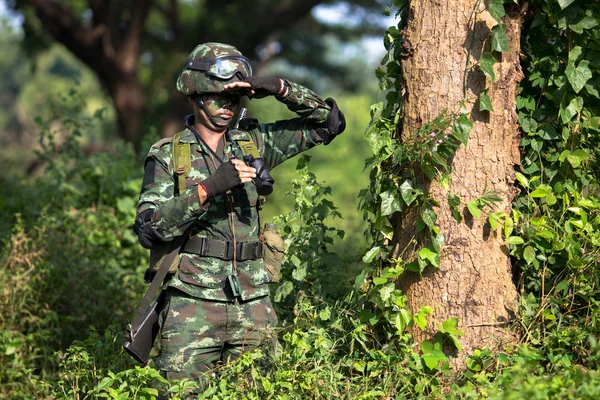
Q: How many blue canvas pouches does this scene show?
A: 0